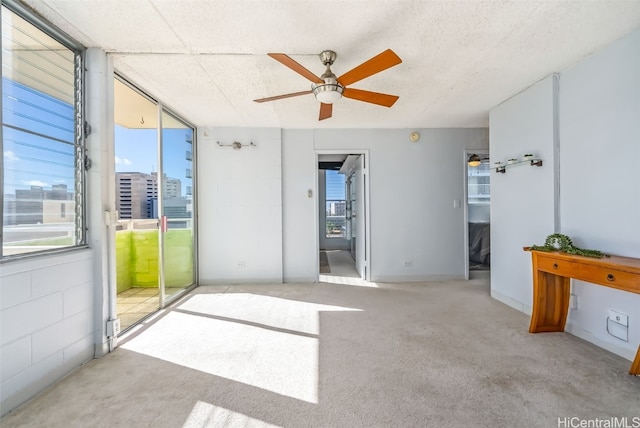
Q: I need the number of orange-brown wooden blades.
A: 5